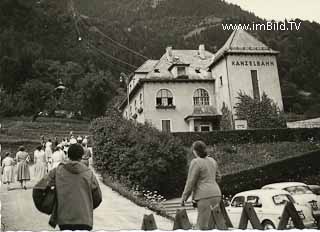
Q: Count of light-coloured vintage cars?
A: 2